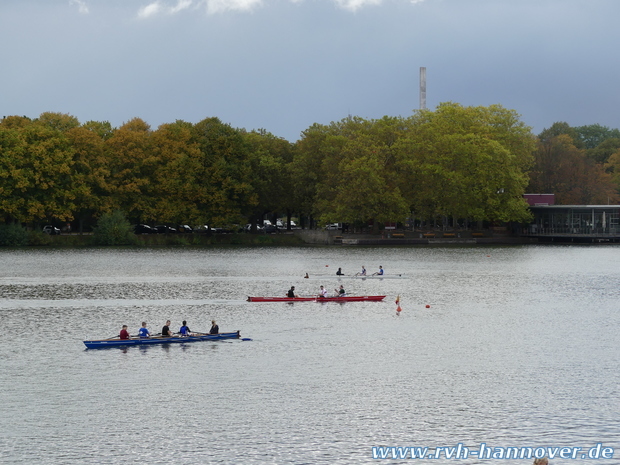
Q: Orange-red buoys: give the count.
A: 2